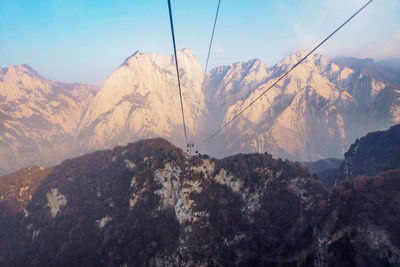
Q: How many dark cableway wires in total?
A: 3